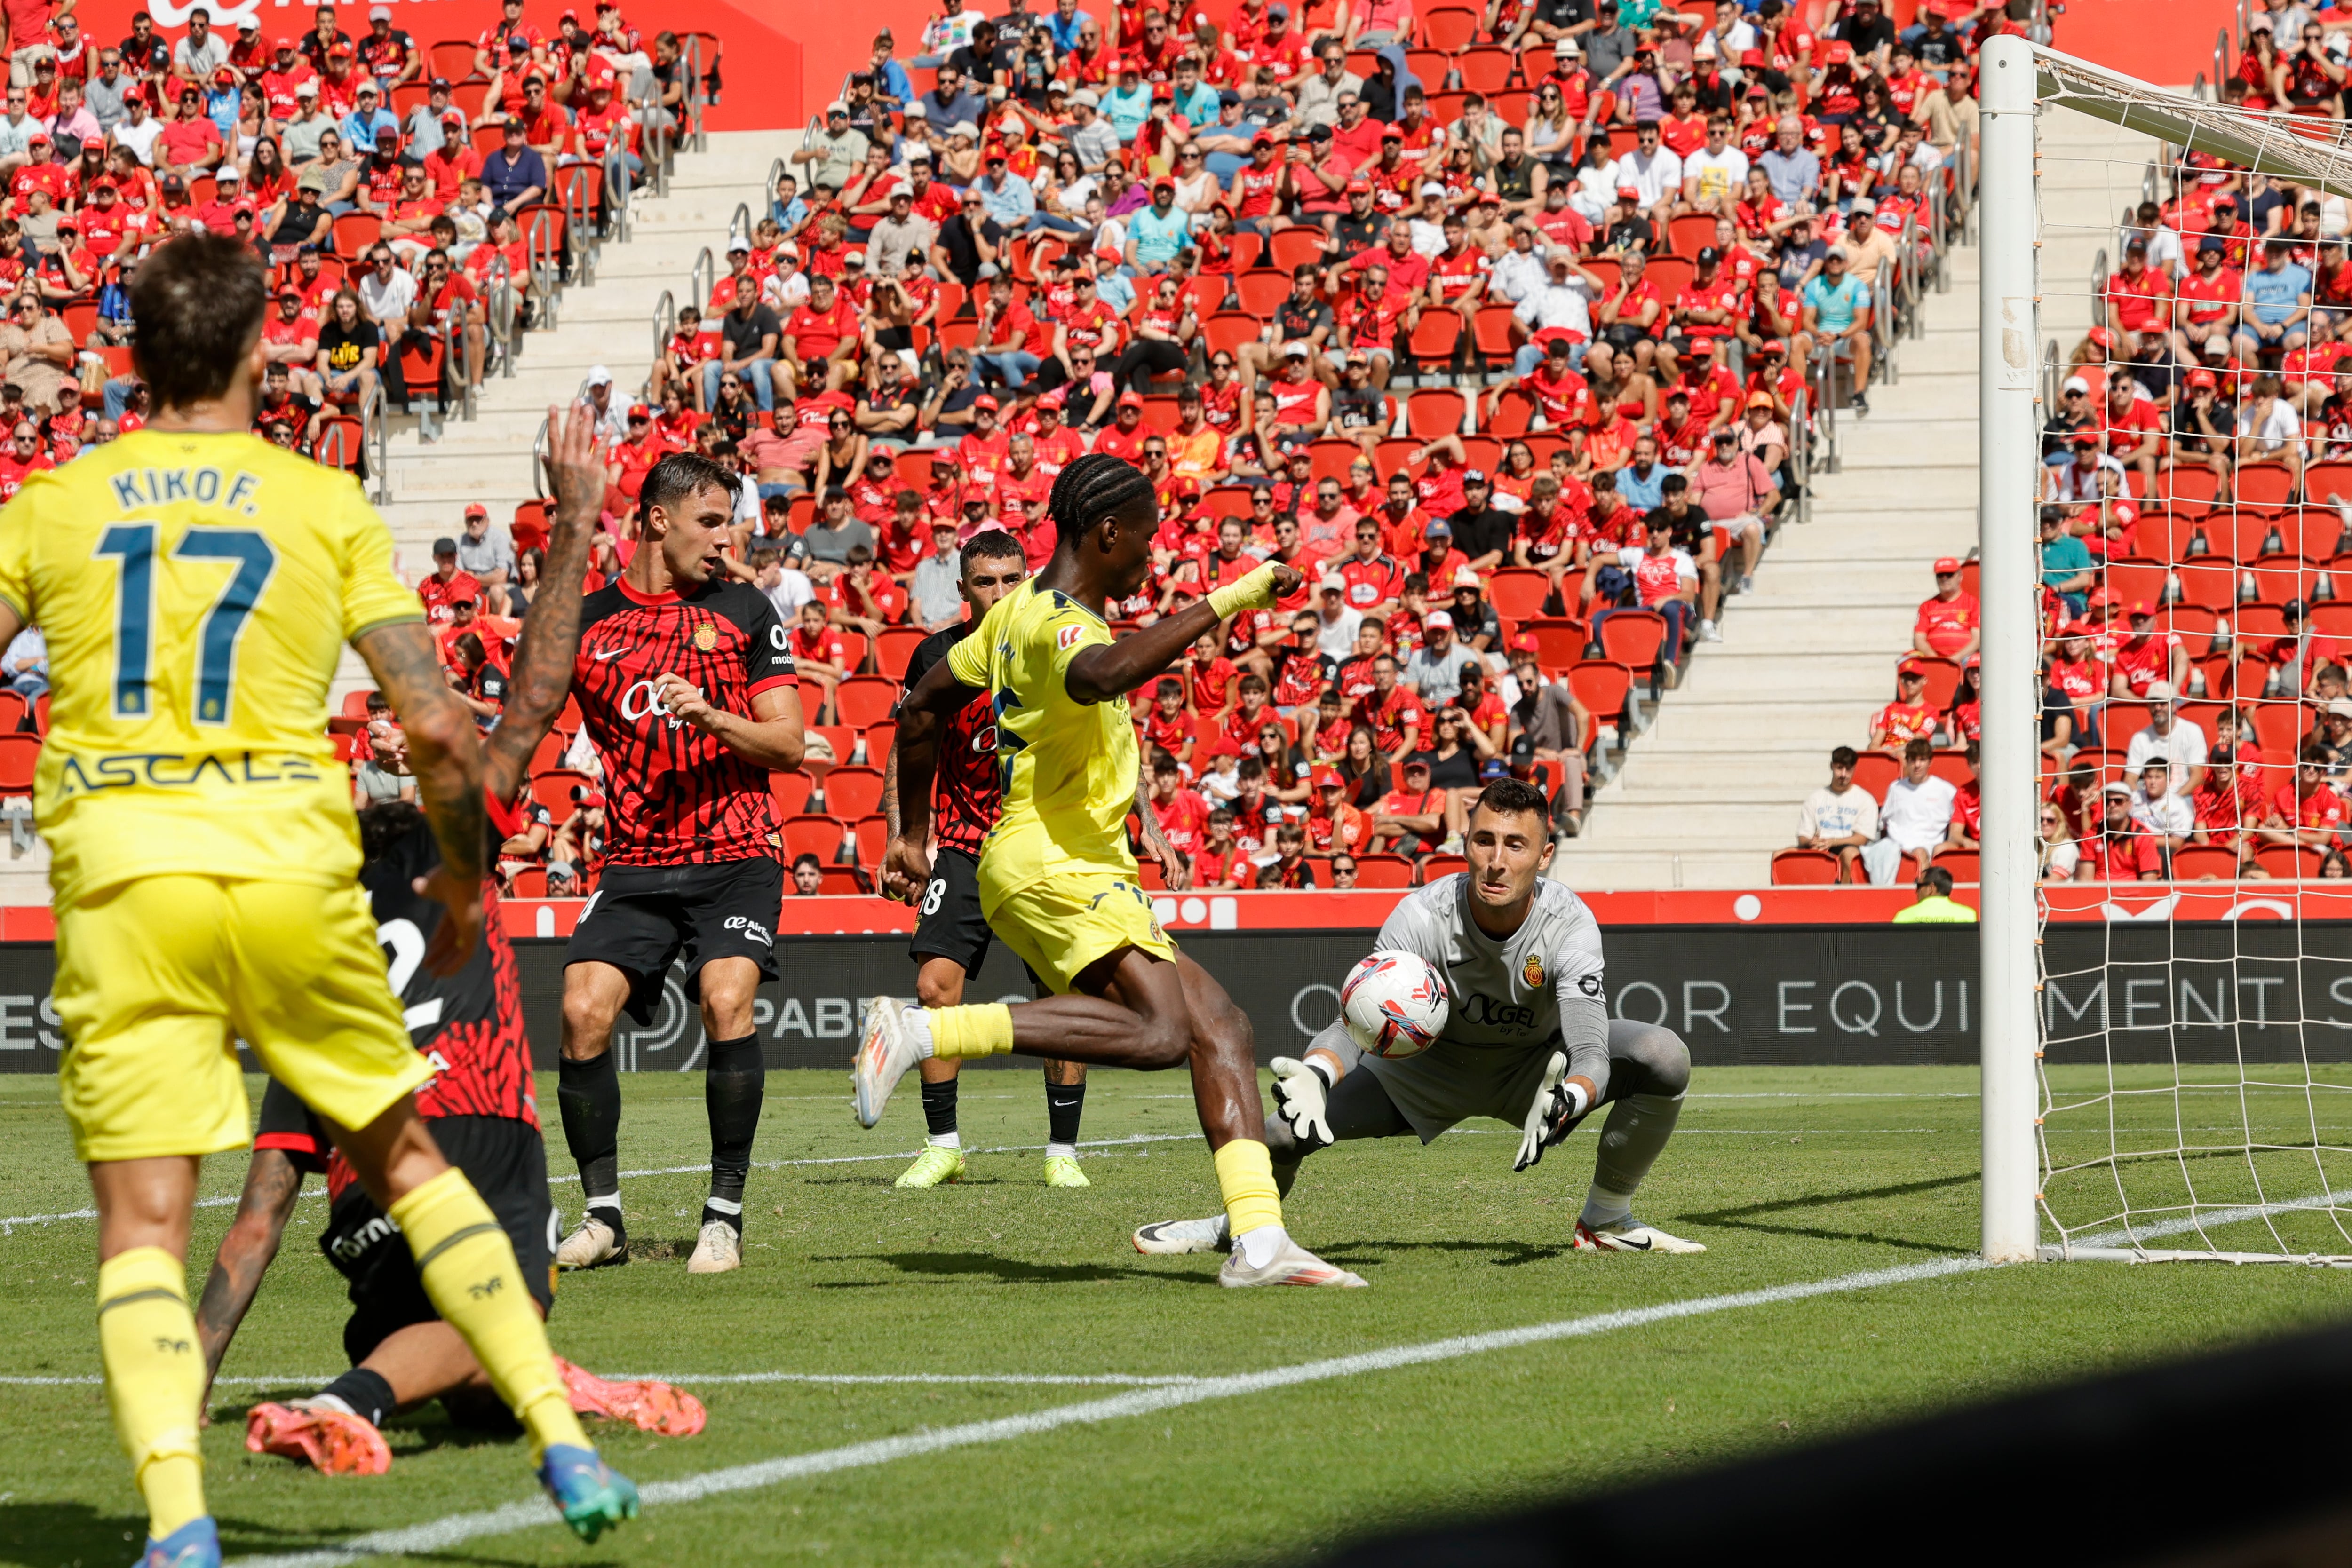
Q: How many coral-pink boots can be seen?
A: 2